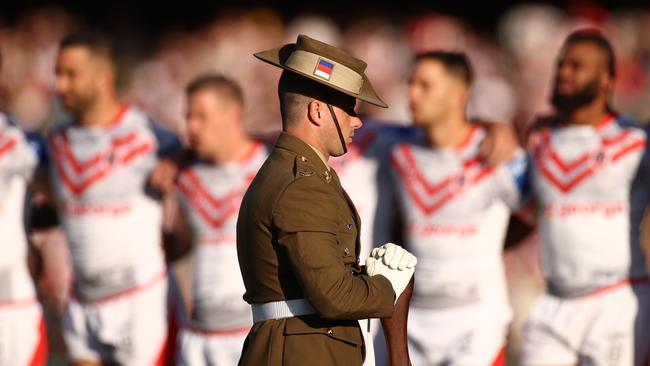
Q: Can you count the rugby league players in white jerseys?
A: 6